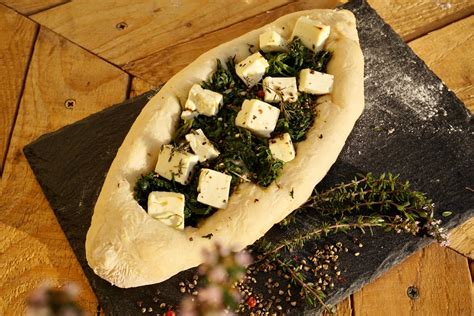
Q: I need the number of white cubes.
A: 12